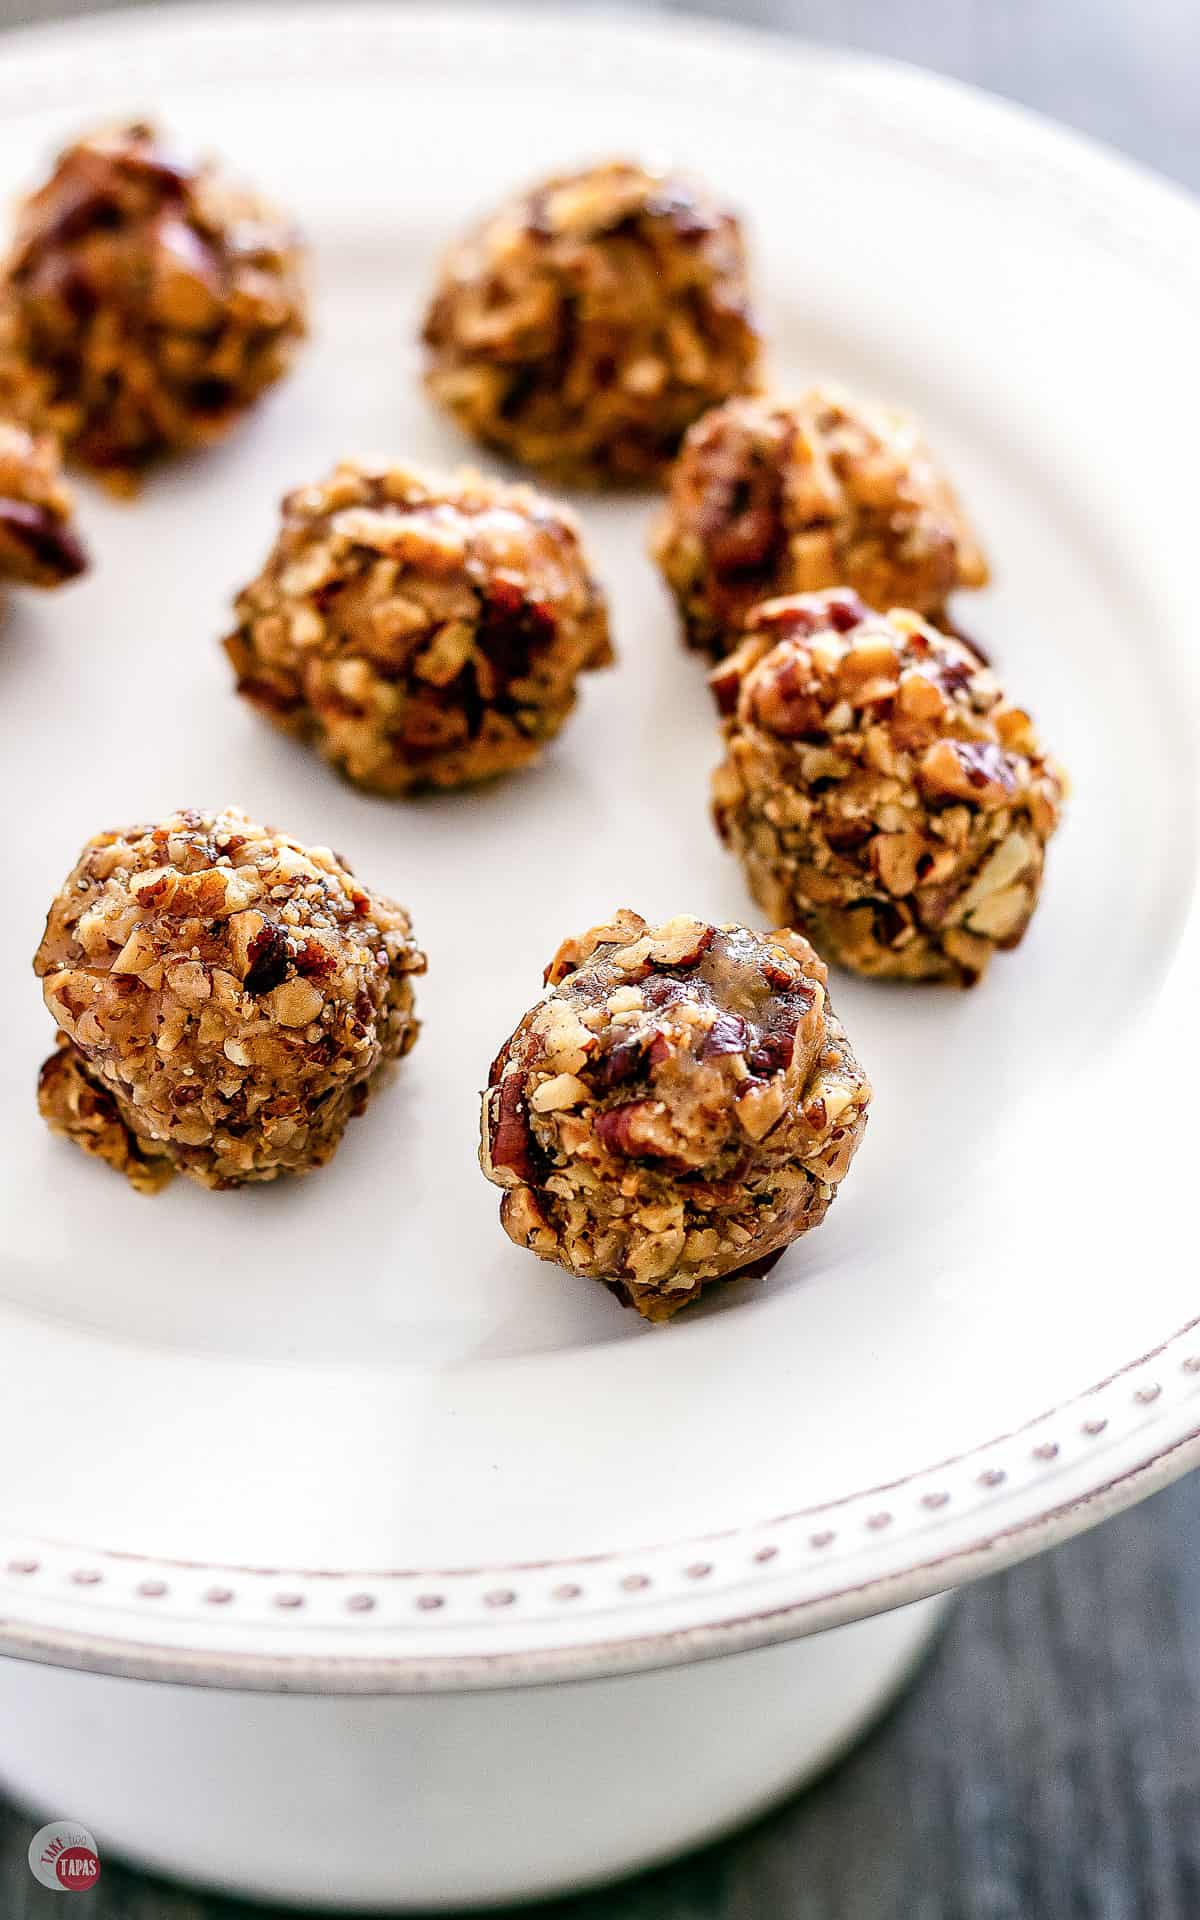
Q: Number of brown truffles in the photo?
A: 8